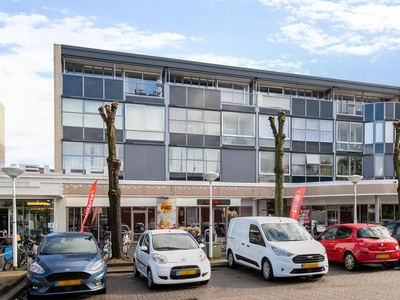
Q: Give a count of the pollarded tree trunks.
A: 3